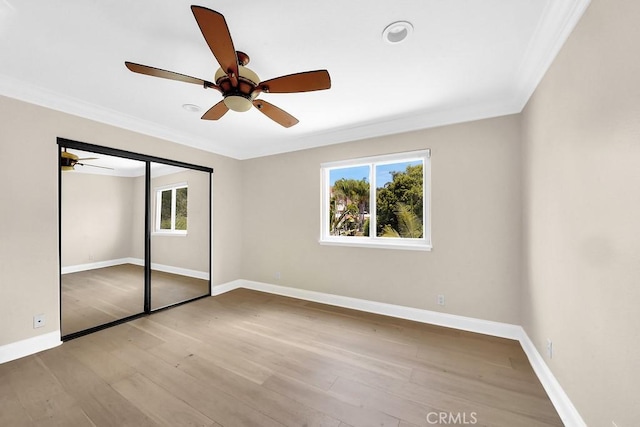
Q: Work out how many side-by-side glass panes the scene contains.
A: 2